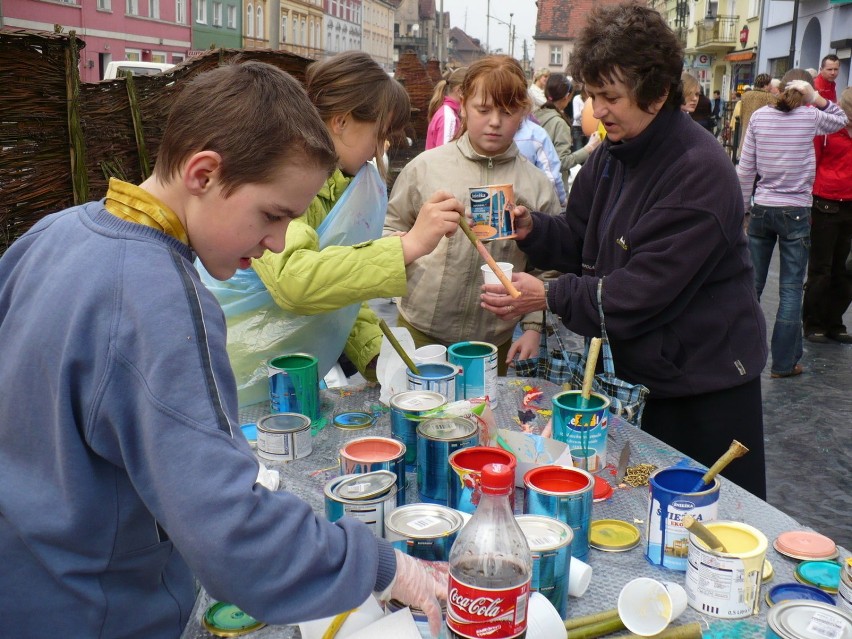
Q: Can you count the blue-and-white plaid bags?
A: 1